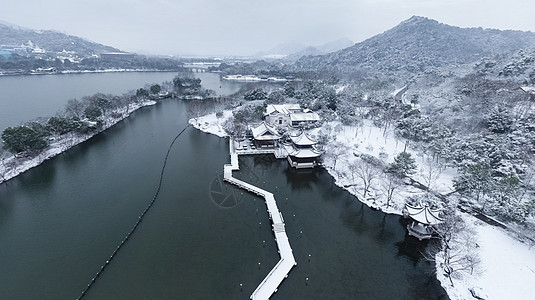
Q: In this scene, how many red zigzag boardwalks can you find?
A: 0